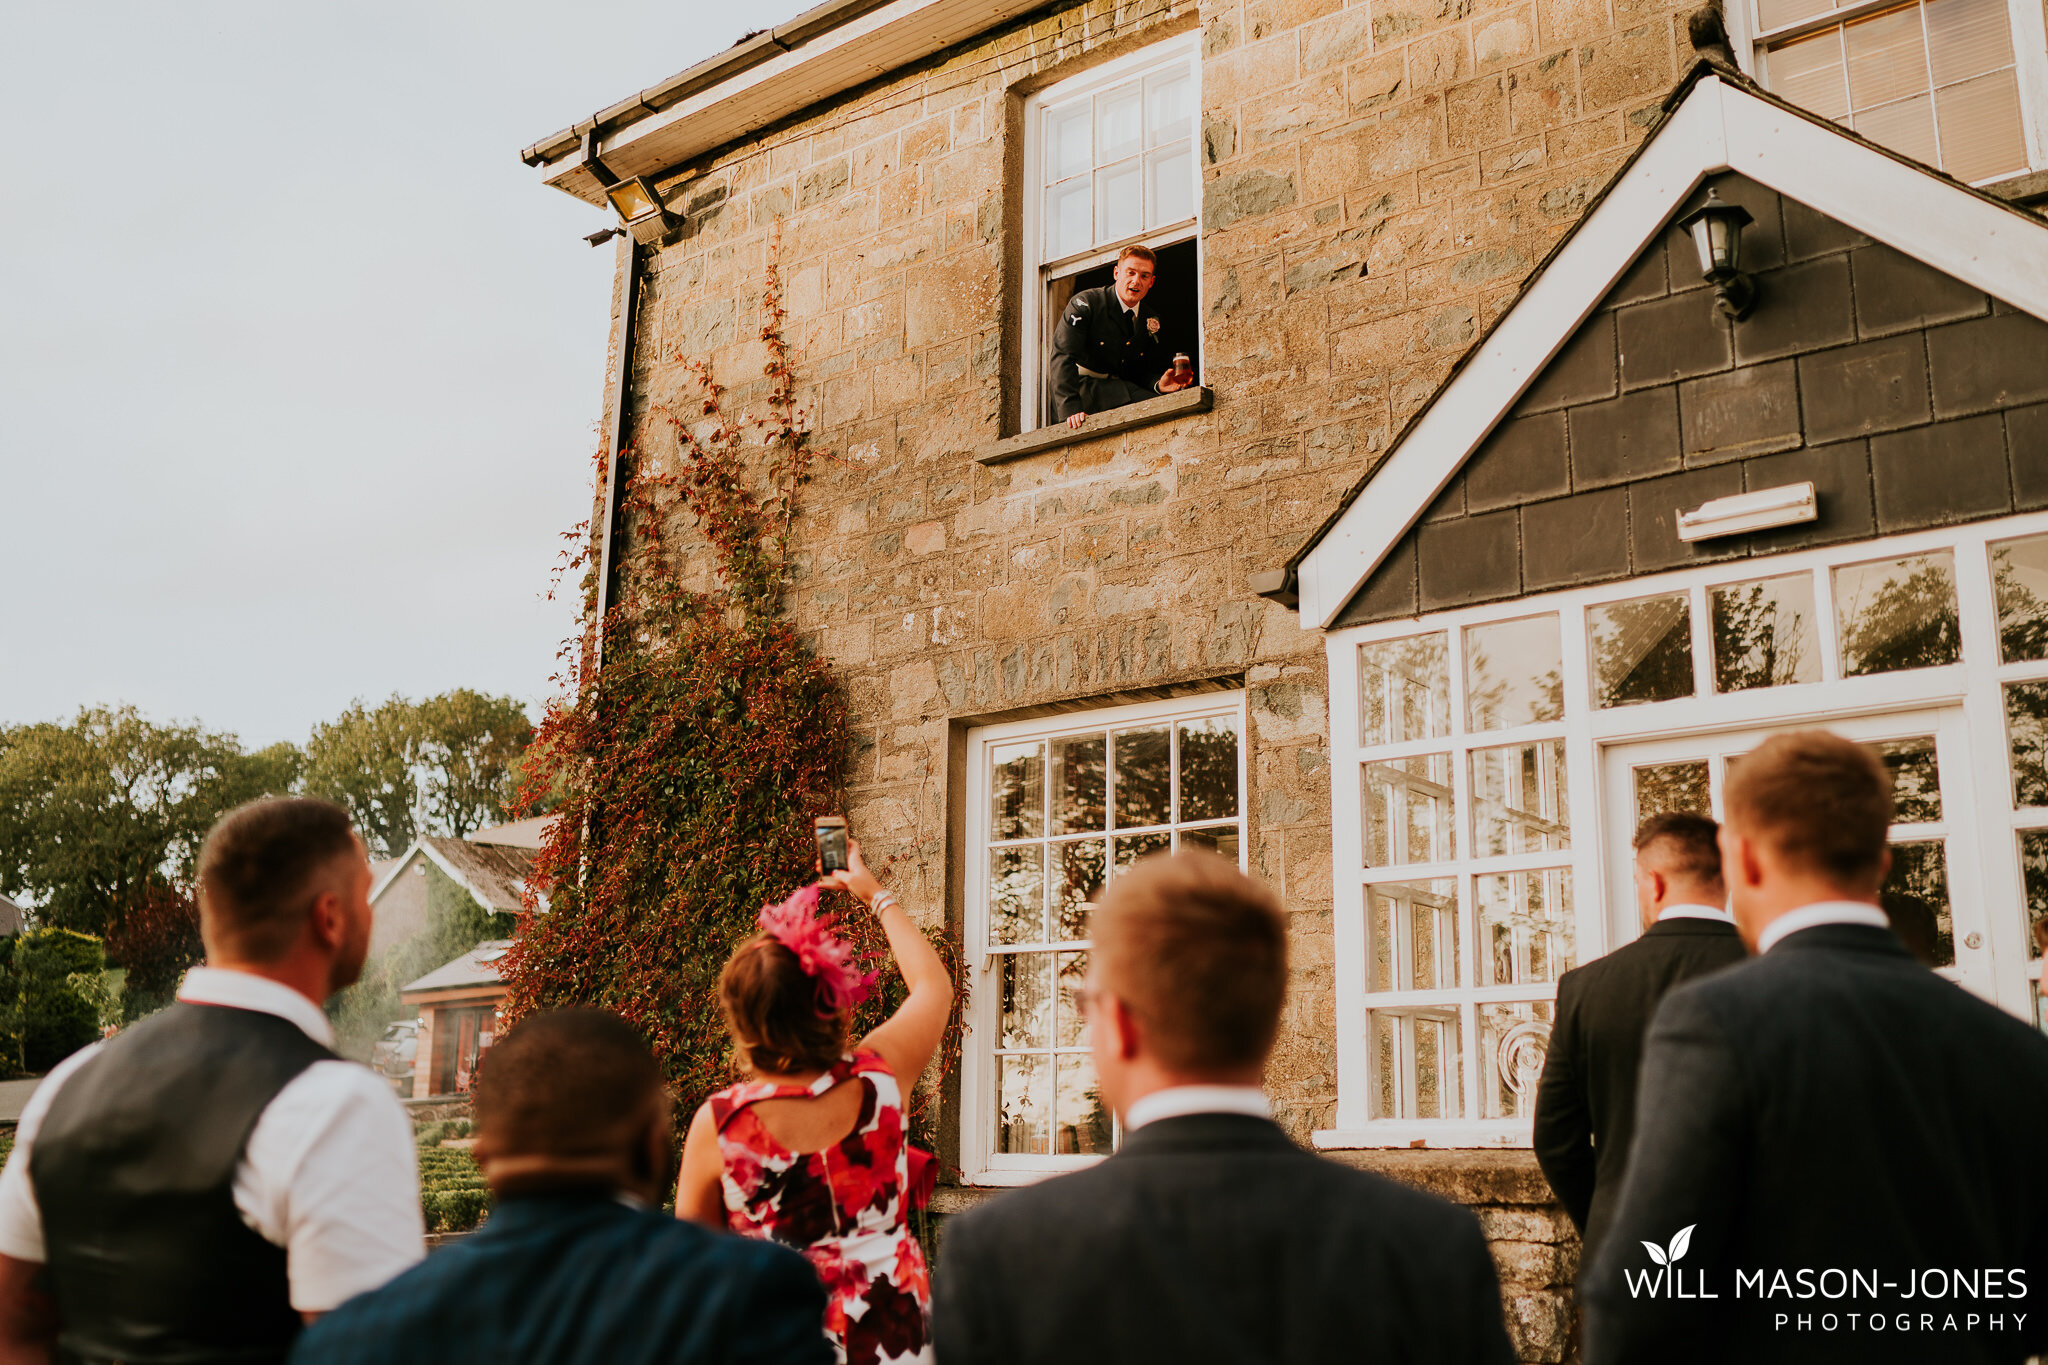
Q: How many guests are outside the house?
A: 6